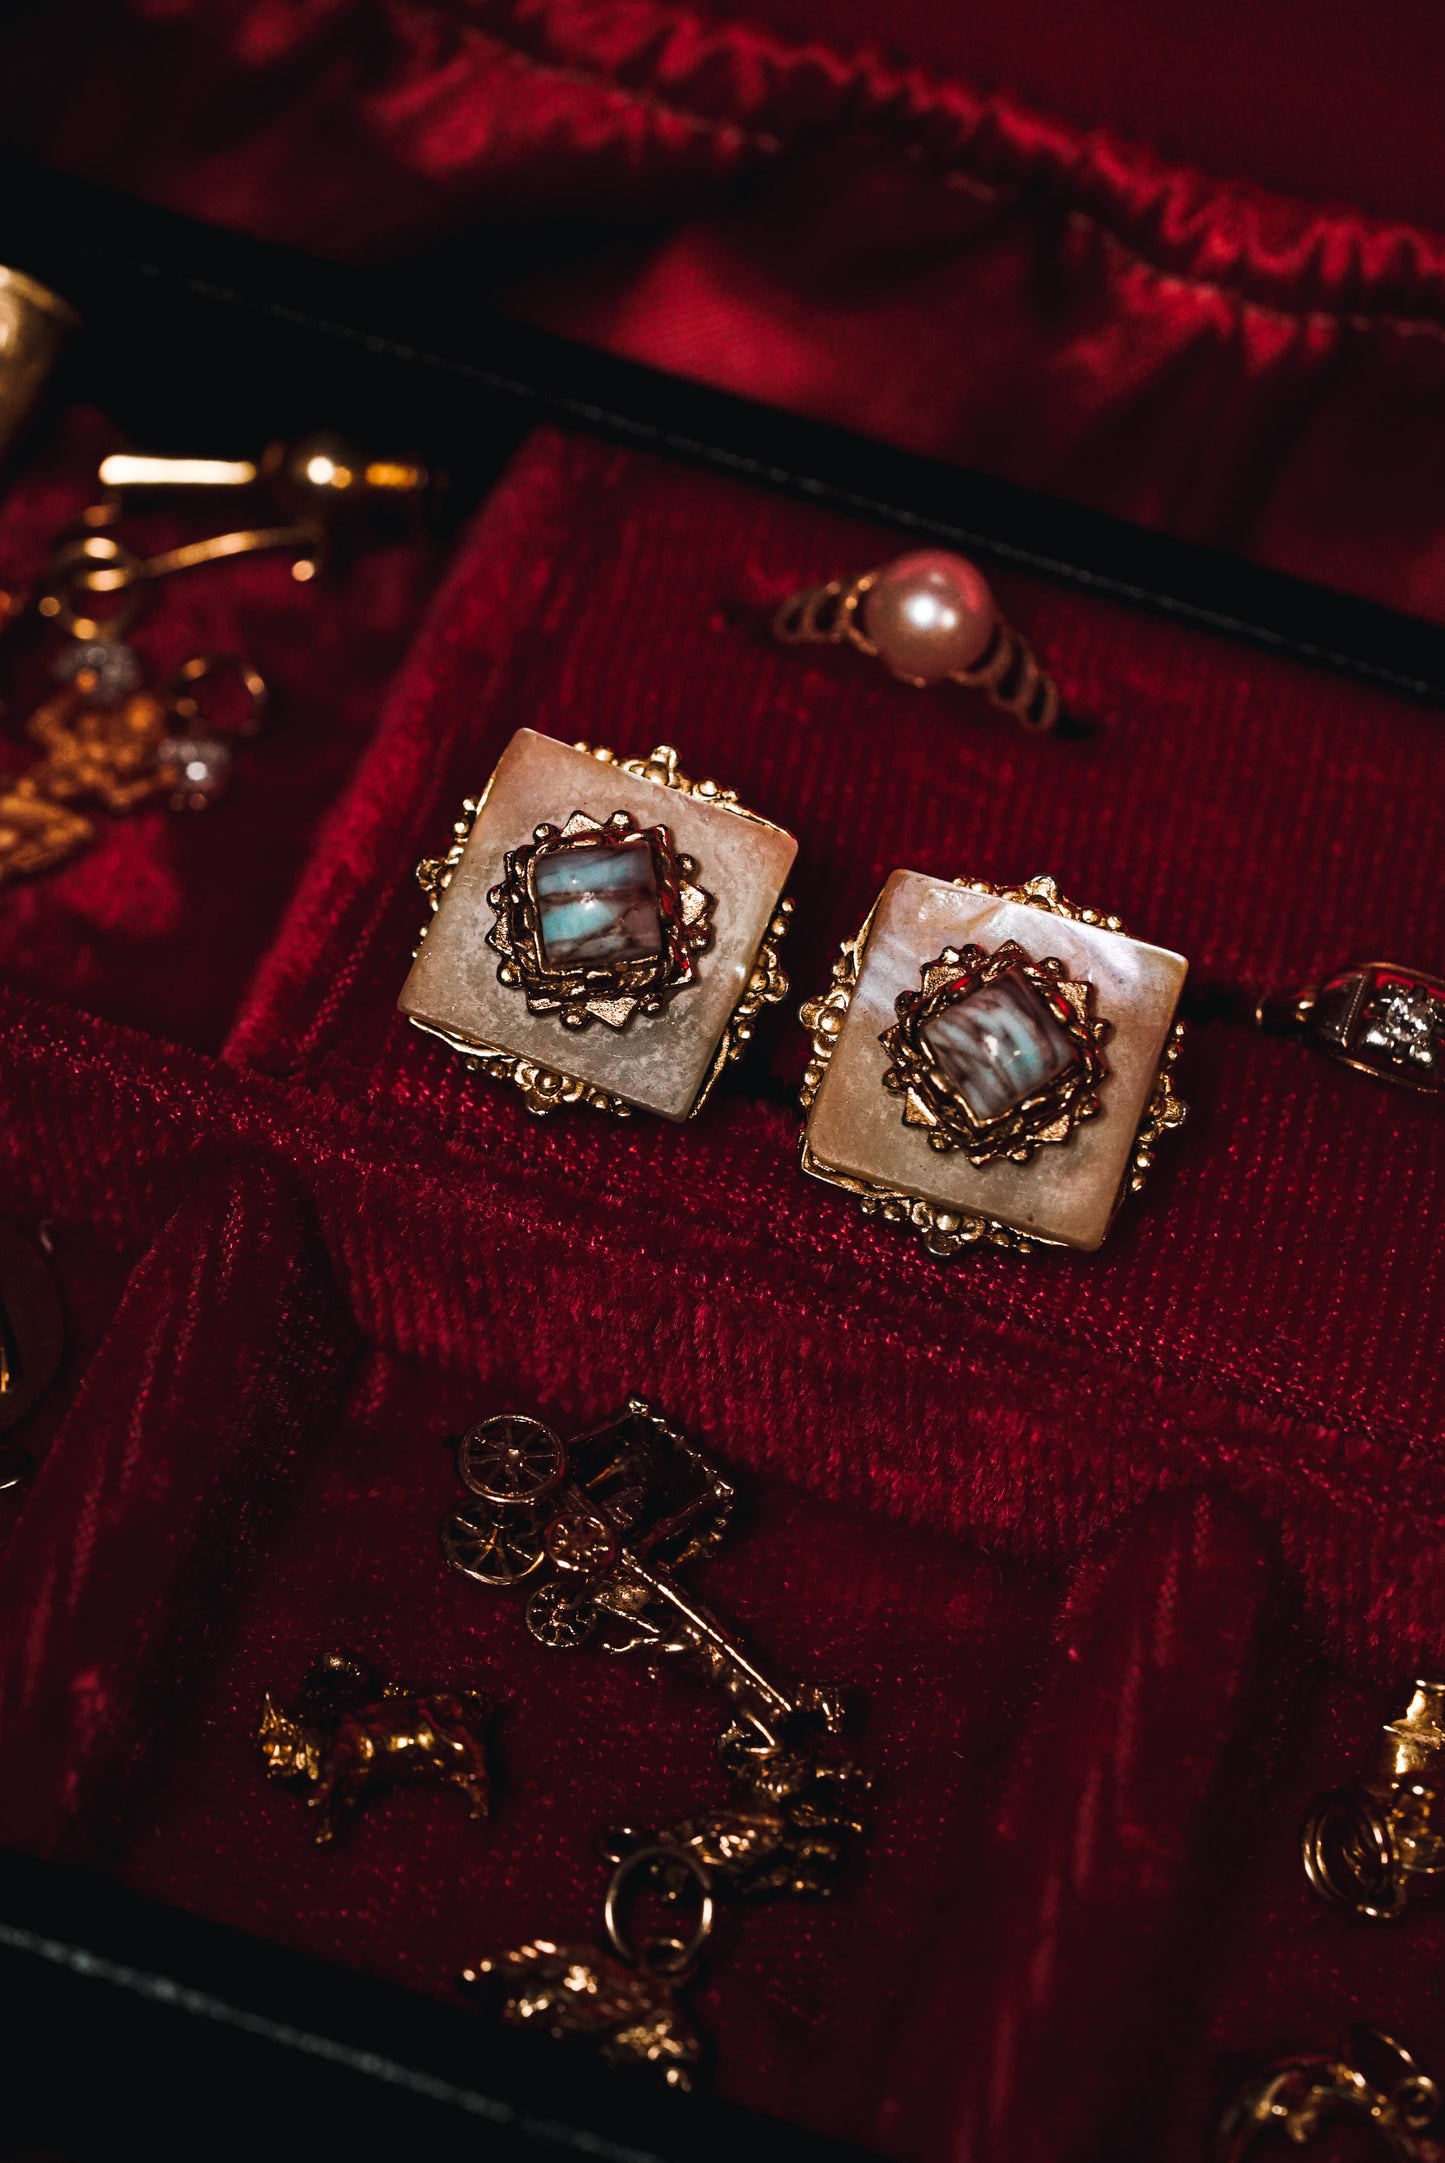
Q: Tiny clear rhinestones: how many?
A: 3